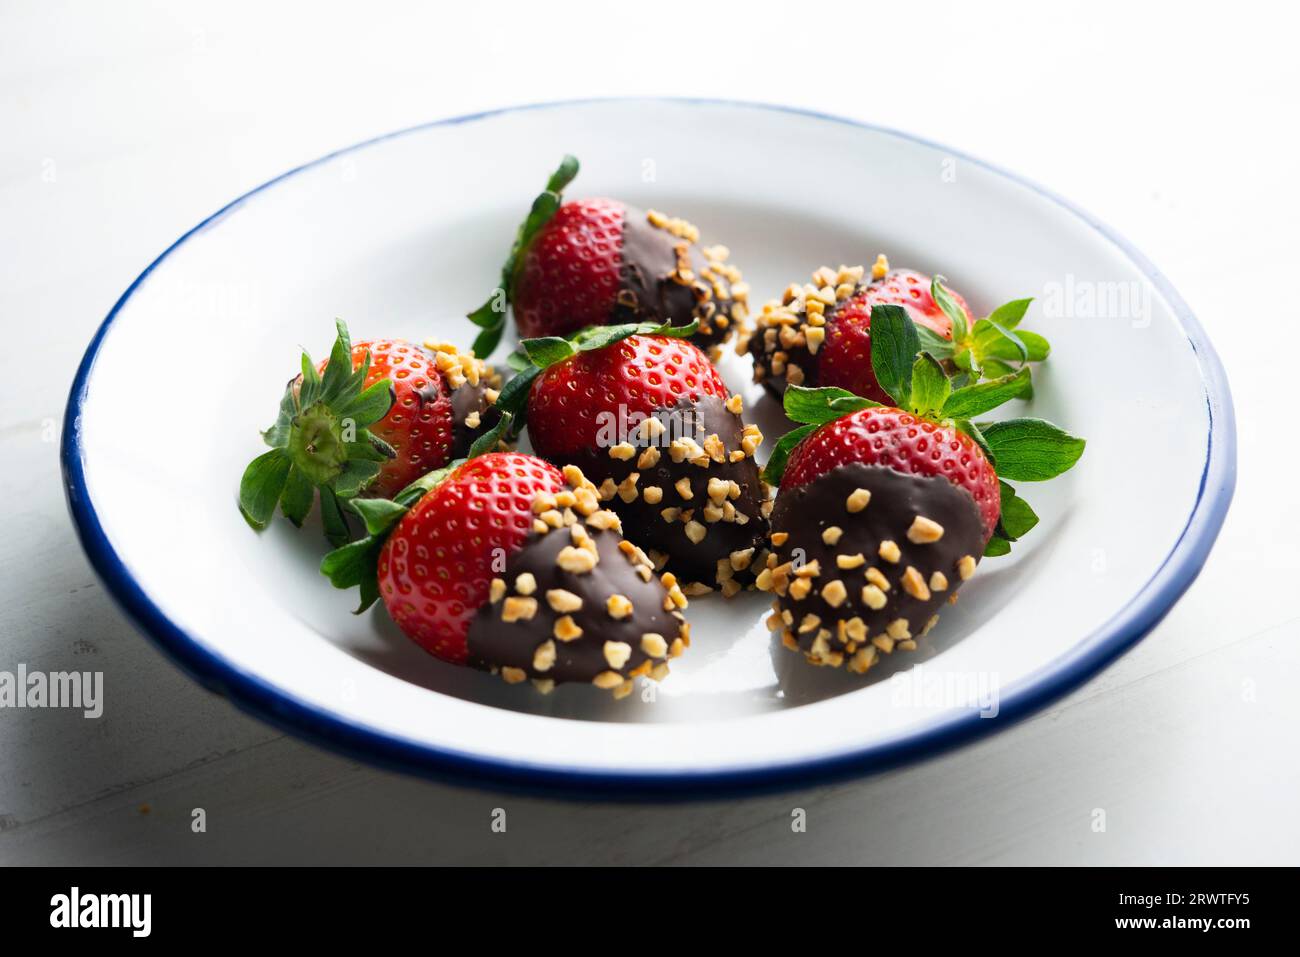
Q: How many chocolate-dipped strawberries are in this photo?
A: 6